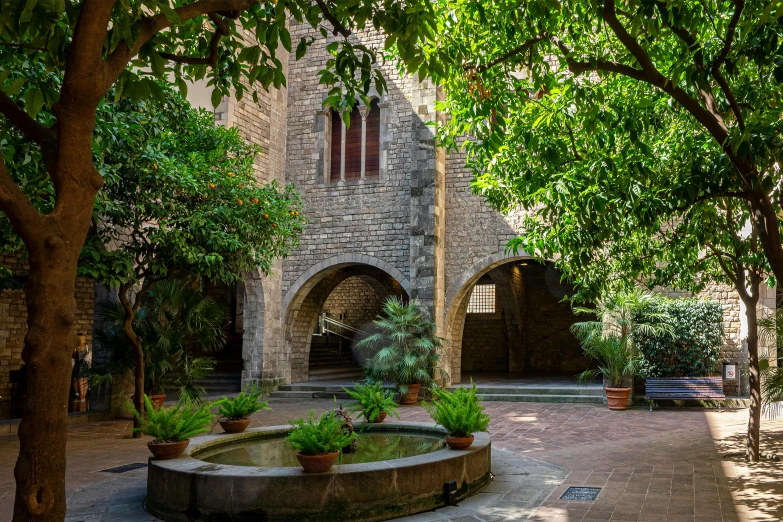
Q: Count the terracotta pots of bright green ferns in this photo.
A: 5